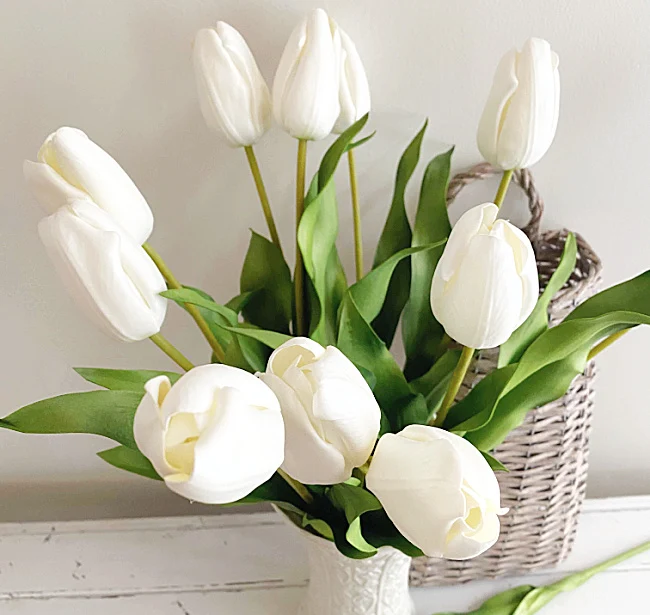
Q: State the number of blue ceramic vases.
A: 0